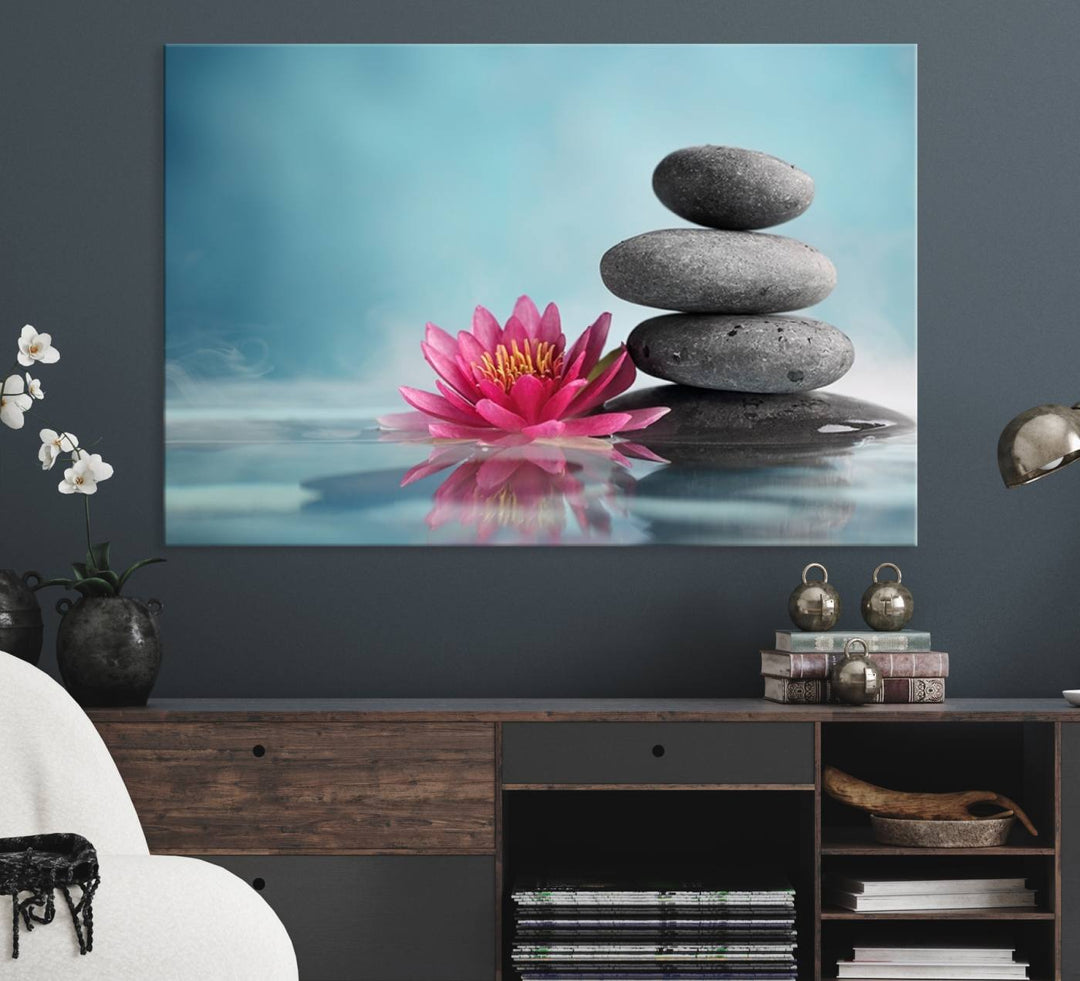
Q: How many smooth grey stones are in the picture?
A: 4